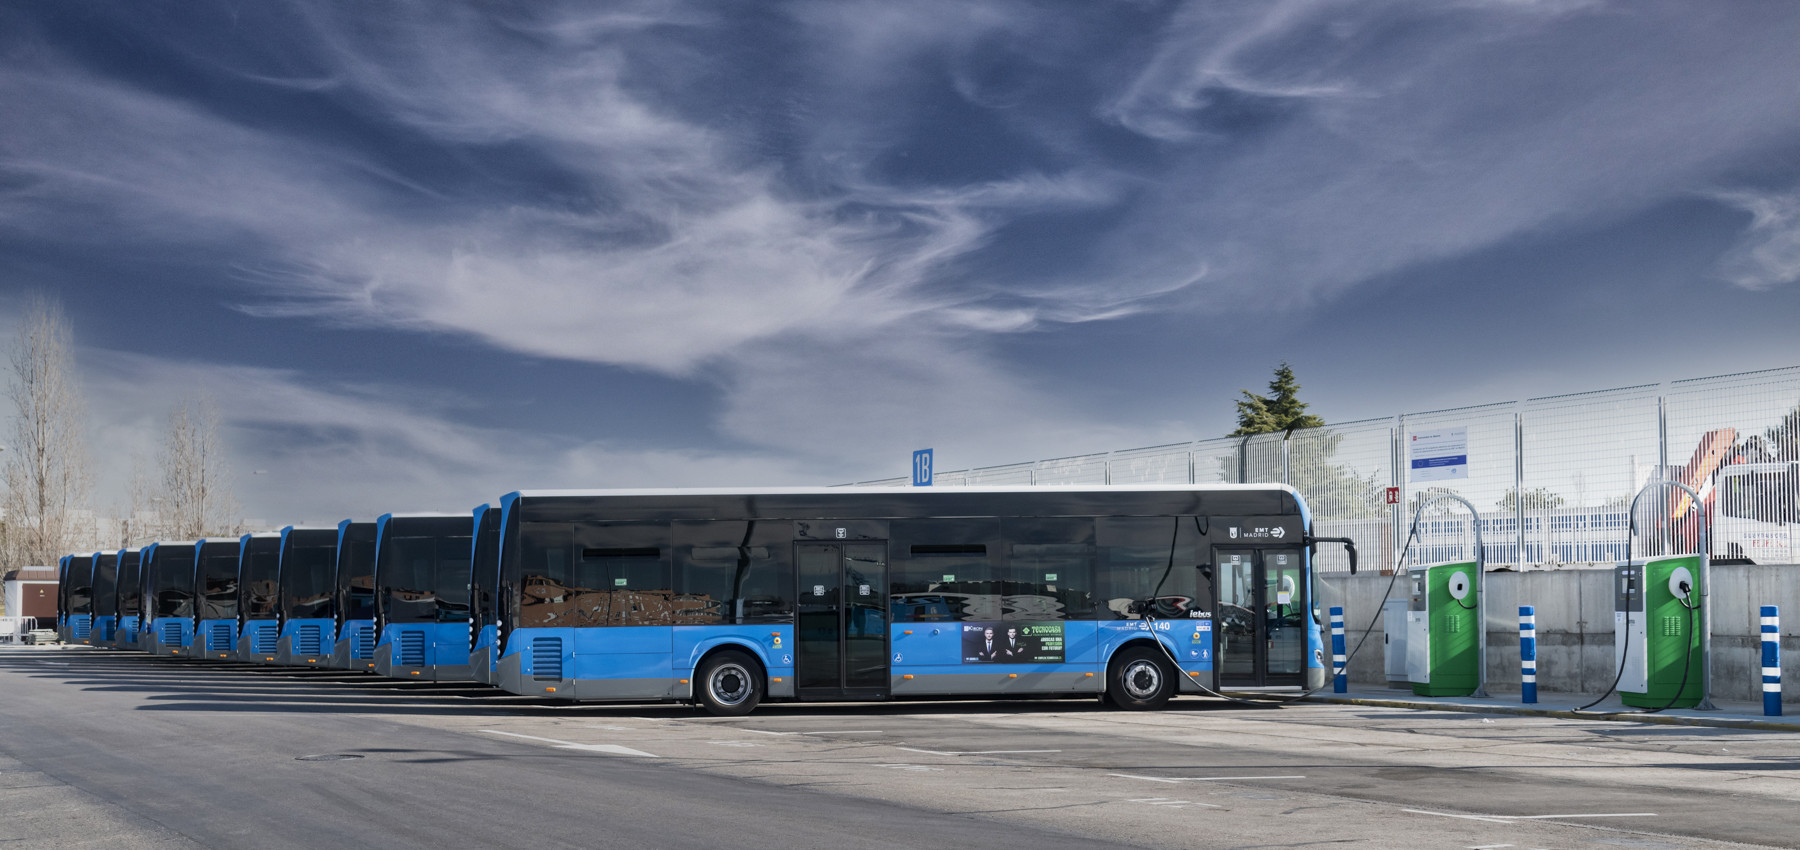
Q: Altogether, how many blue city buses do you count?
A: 13